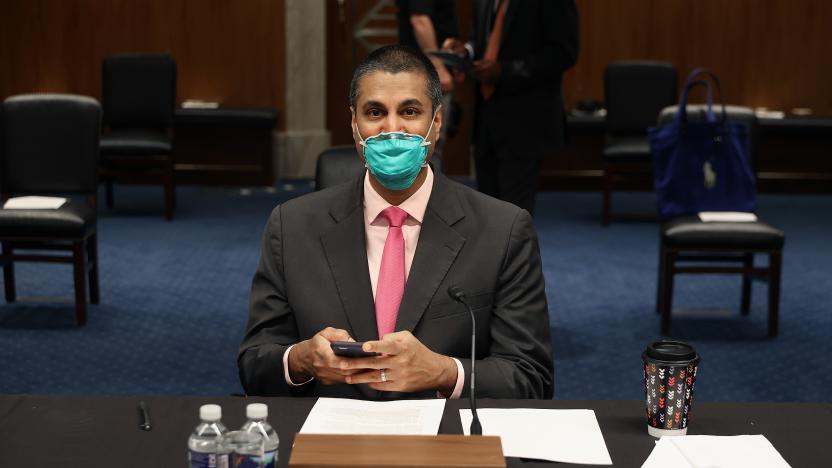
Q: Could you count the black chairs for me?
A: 5